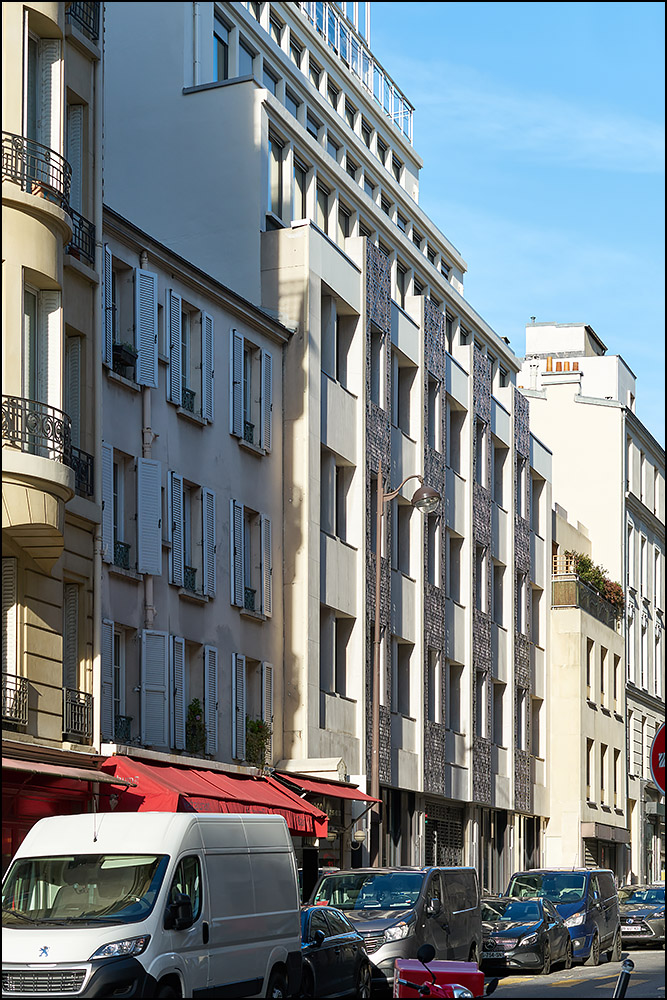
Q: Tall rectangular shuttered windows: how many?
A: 9